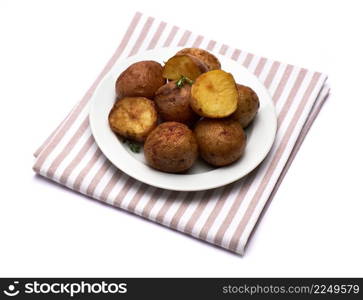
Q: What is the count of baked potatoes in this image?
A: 9